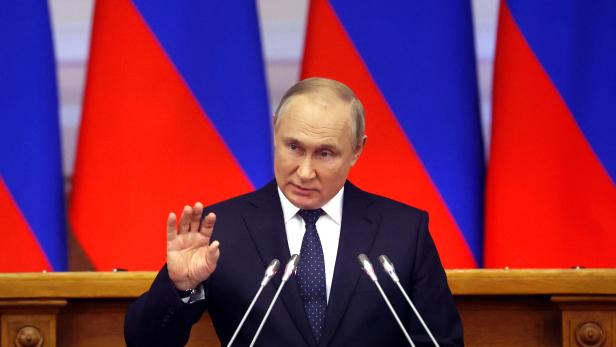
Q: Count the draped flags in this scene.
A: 4